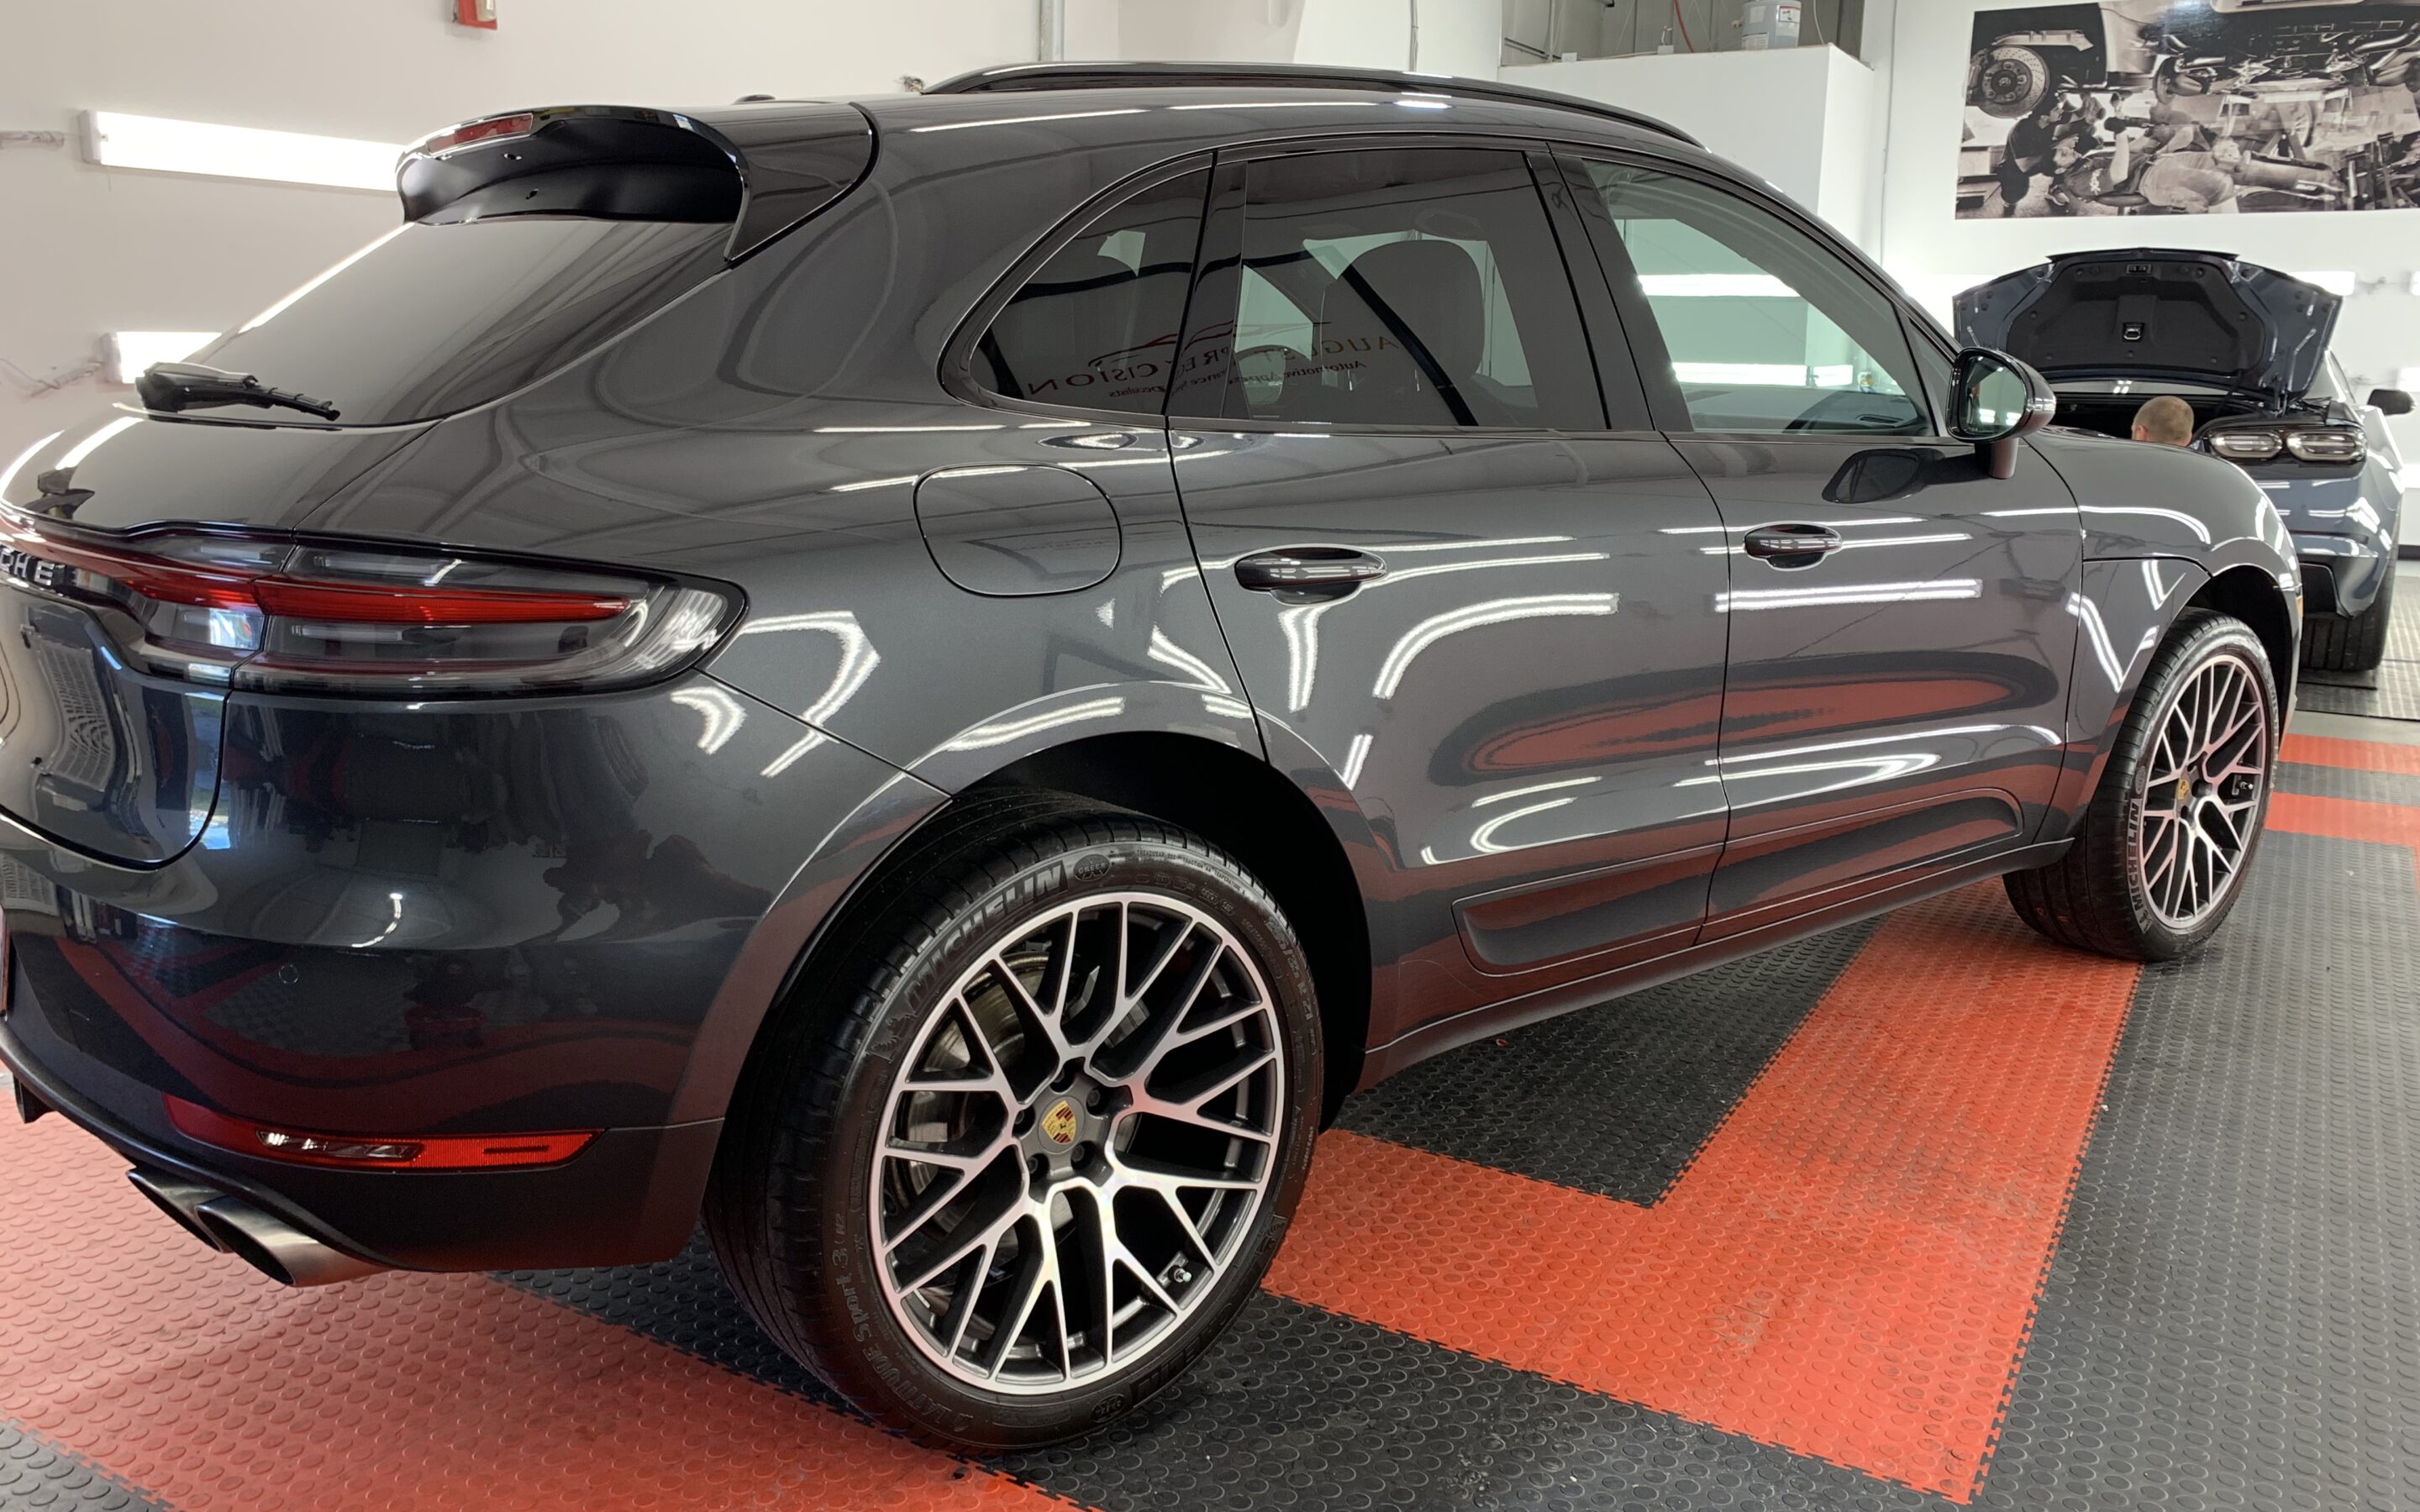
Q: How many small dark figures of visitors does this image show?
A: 0